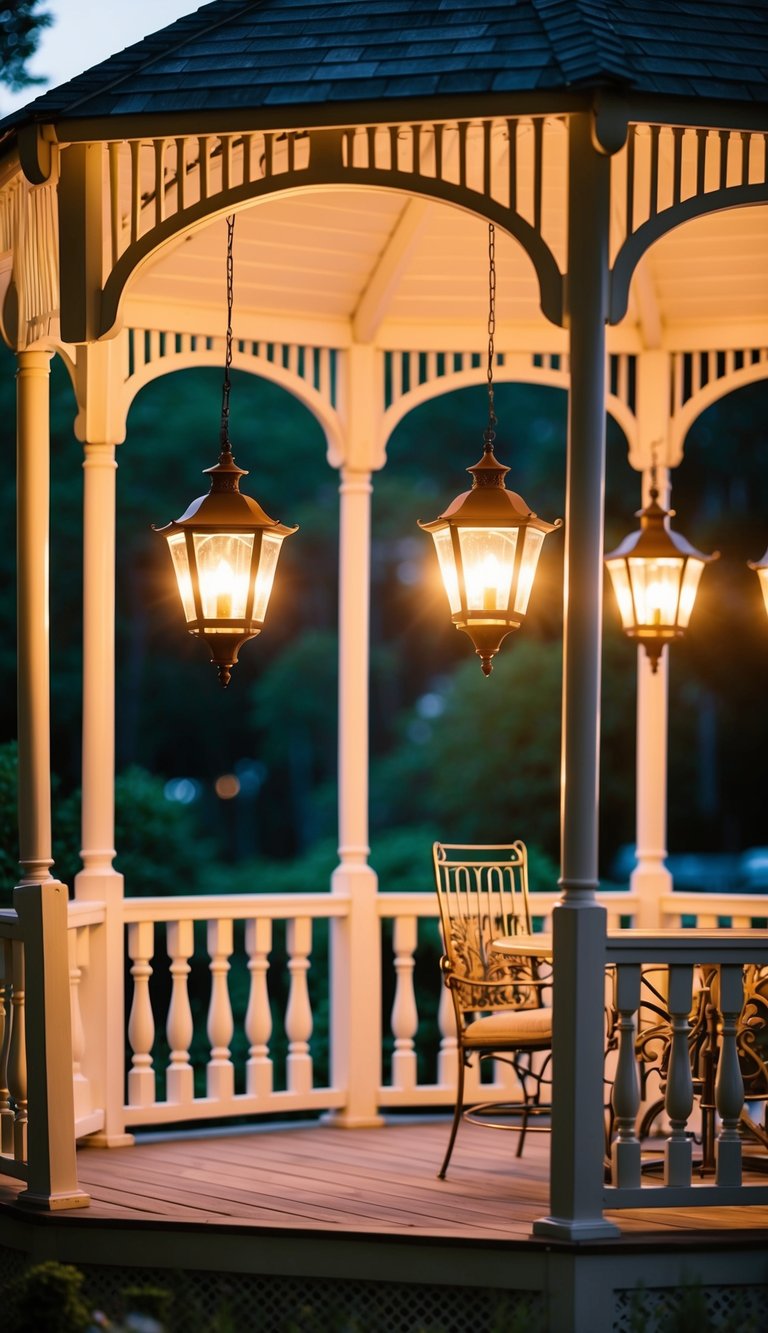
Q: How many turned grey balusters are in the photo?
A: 3